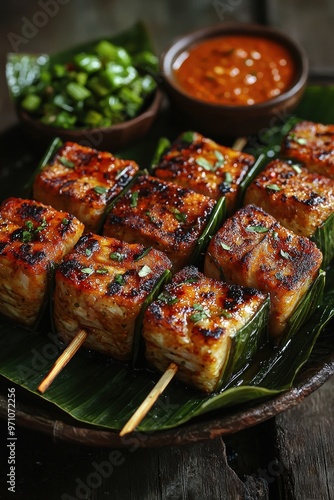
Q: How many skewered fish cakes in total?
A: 9